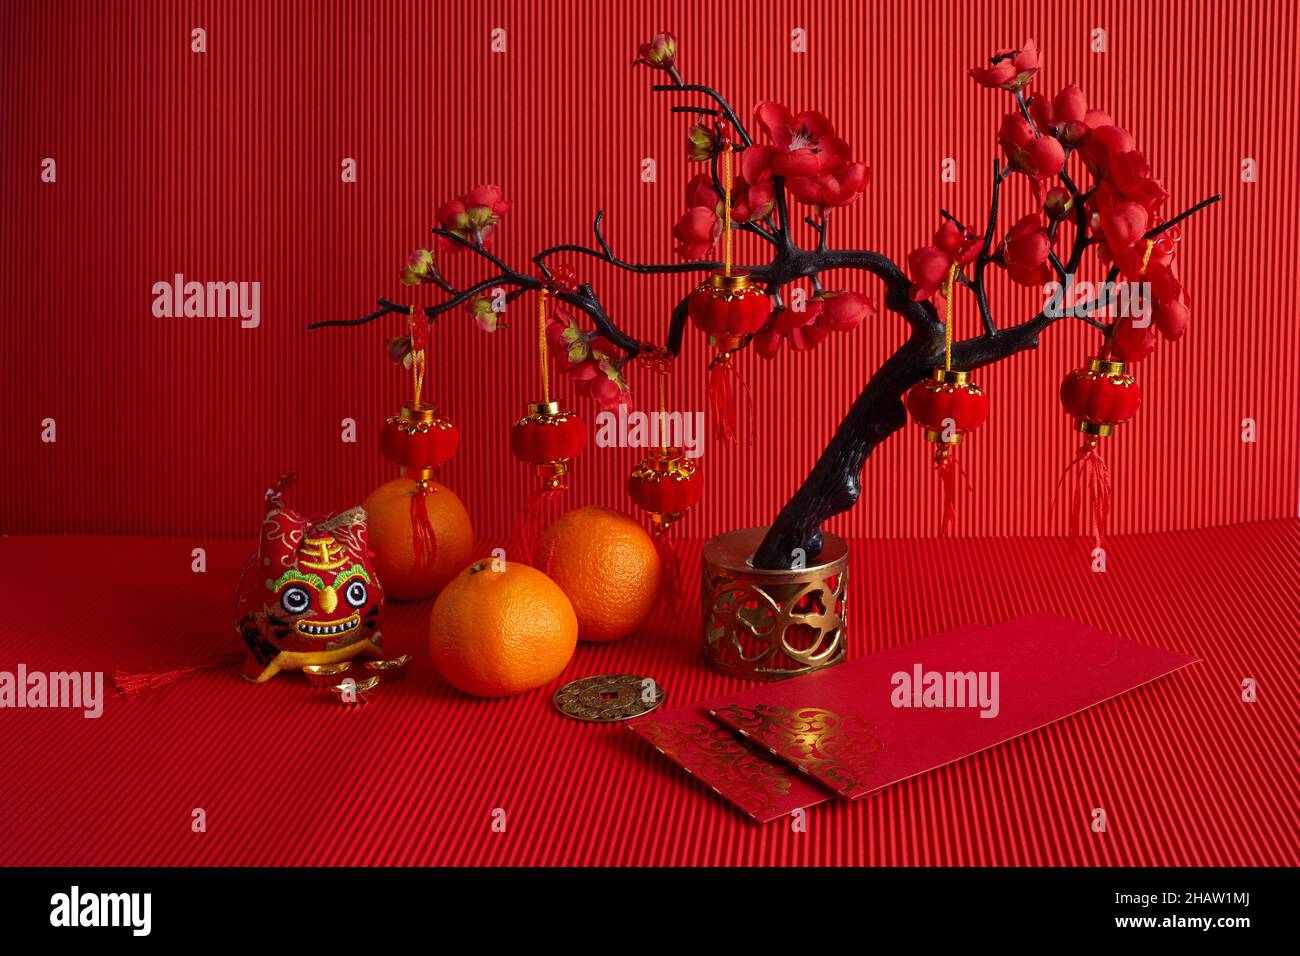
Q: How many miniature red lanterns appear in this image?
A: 6